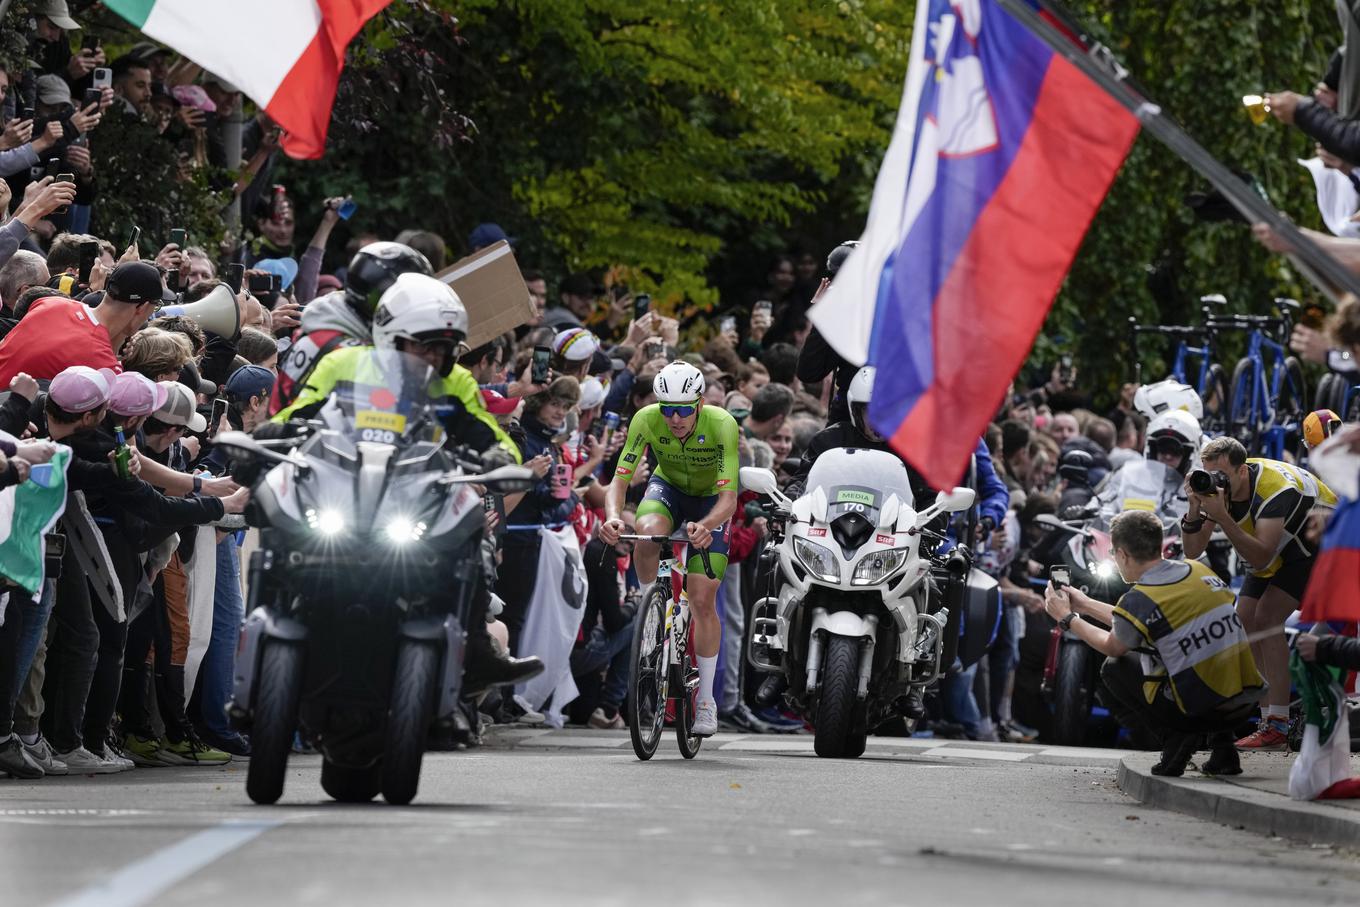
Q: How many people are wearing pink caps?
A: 3